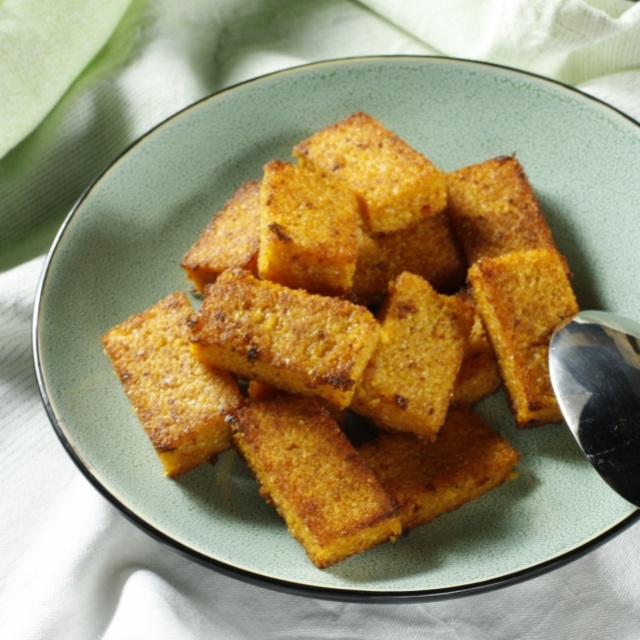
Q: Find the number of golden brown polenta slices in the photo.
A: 12